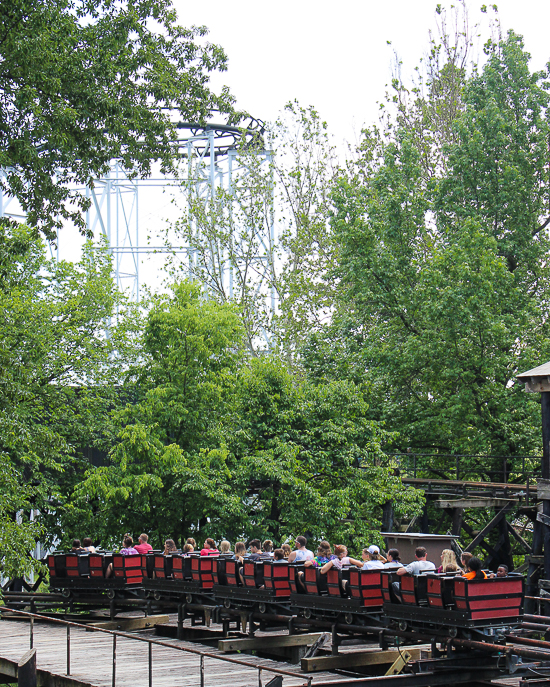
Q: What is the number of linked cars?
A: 5